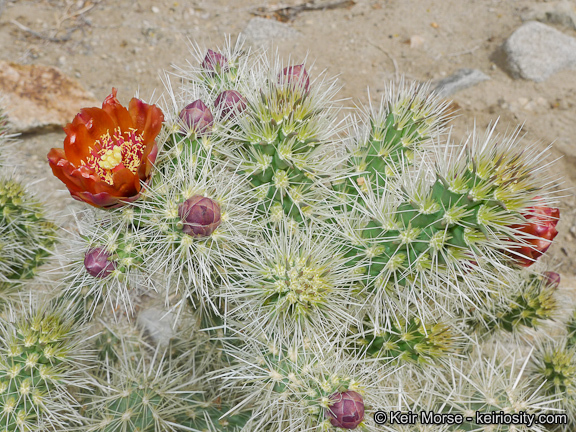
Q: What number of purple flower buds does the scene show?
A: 8